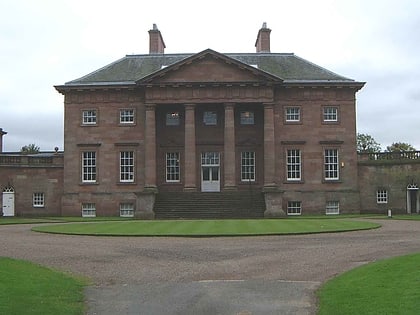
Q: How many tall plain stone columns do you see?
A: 4